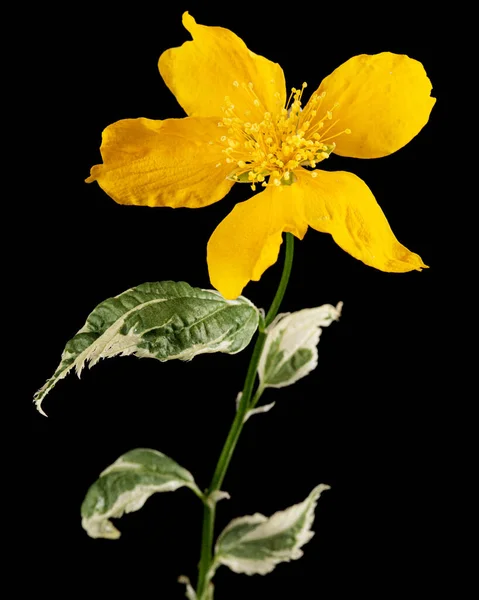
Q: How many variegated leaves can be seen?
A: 4